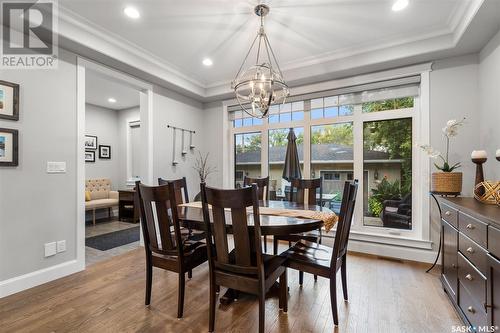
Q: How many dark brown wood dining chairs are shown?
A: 6